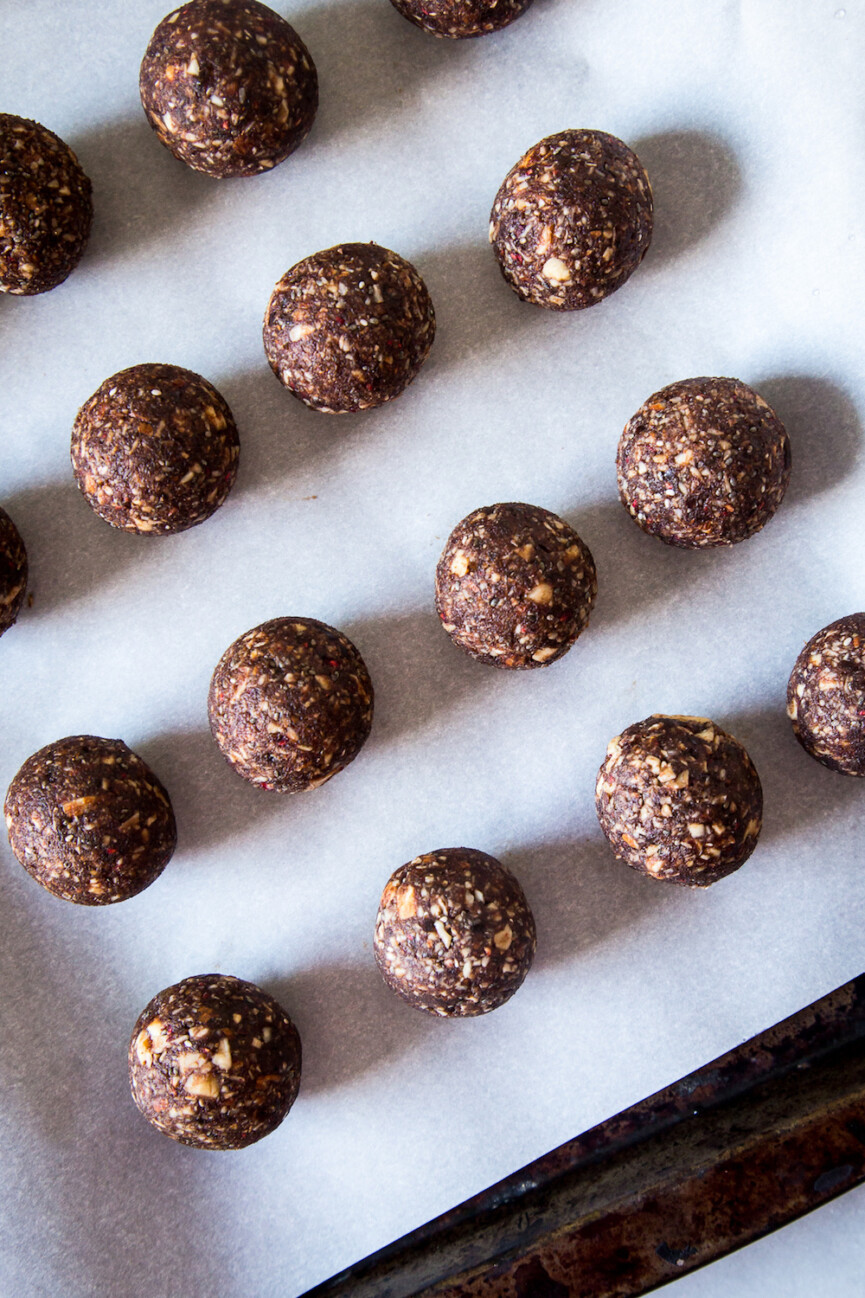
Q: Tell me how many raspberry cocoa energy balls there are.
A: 15